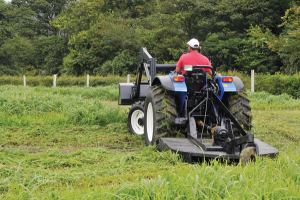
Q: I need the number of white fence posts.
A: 5